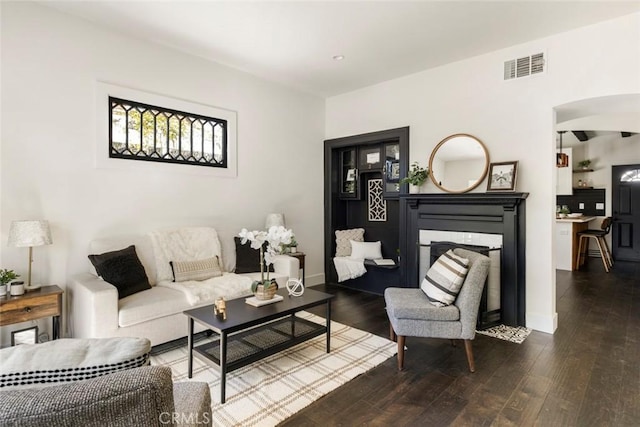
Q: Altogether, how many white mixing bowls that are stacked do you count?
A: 0